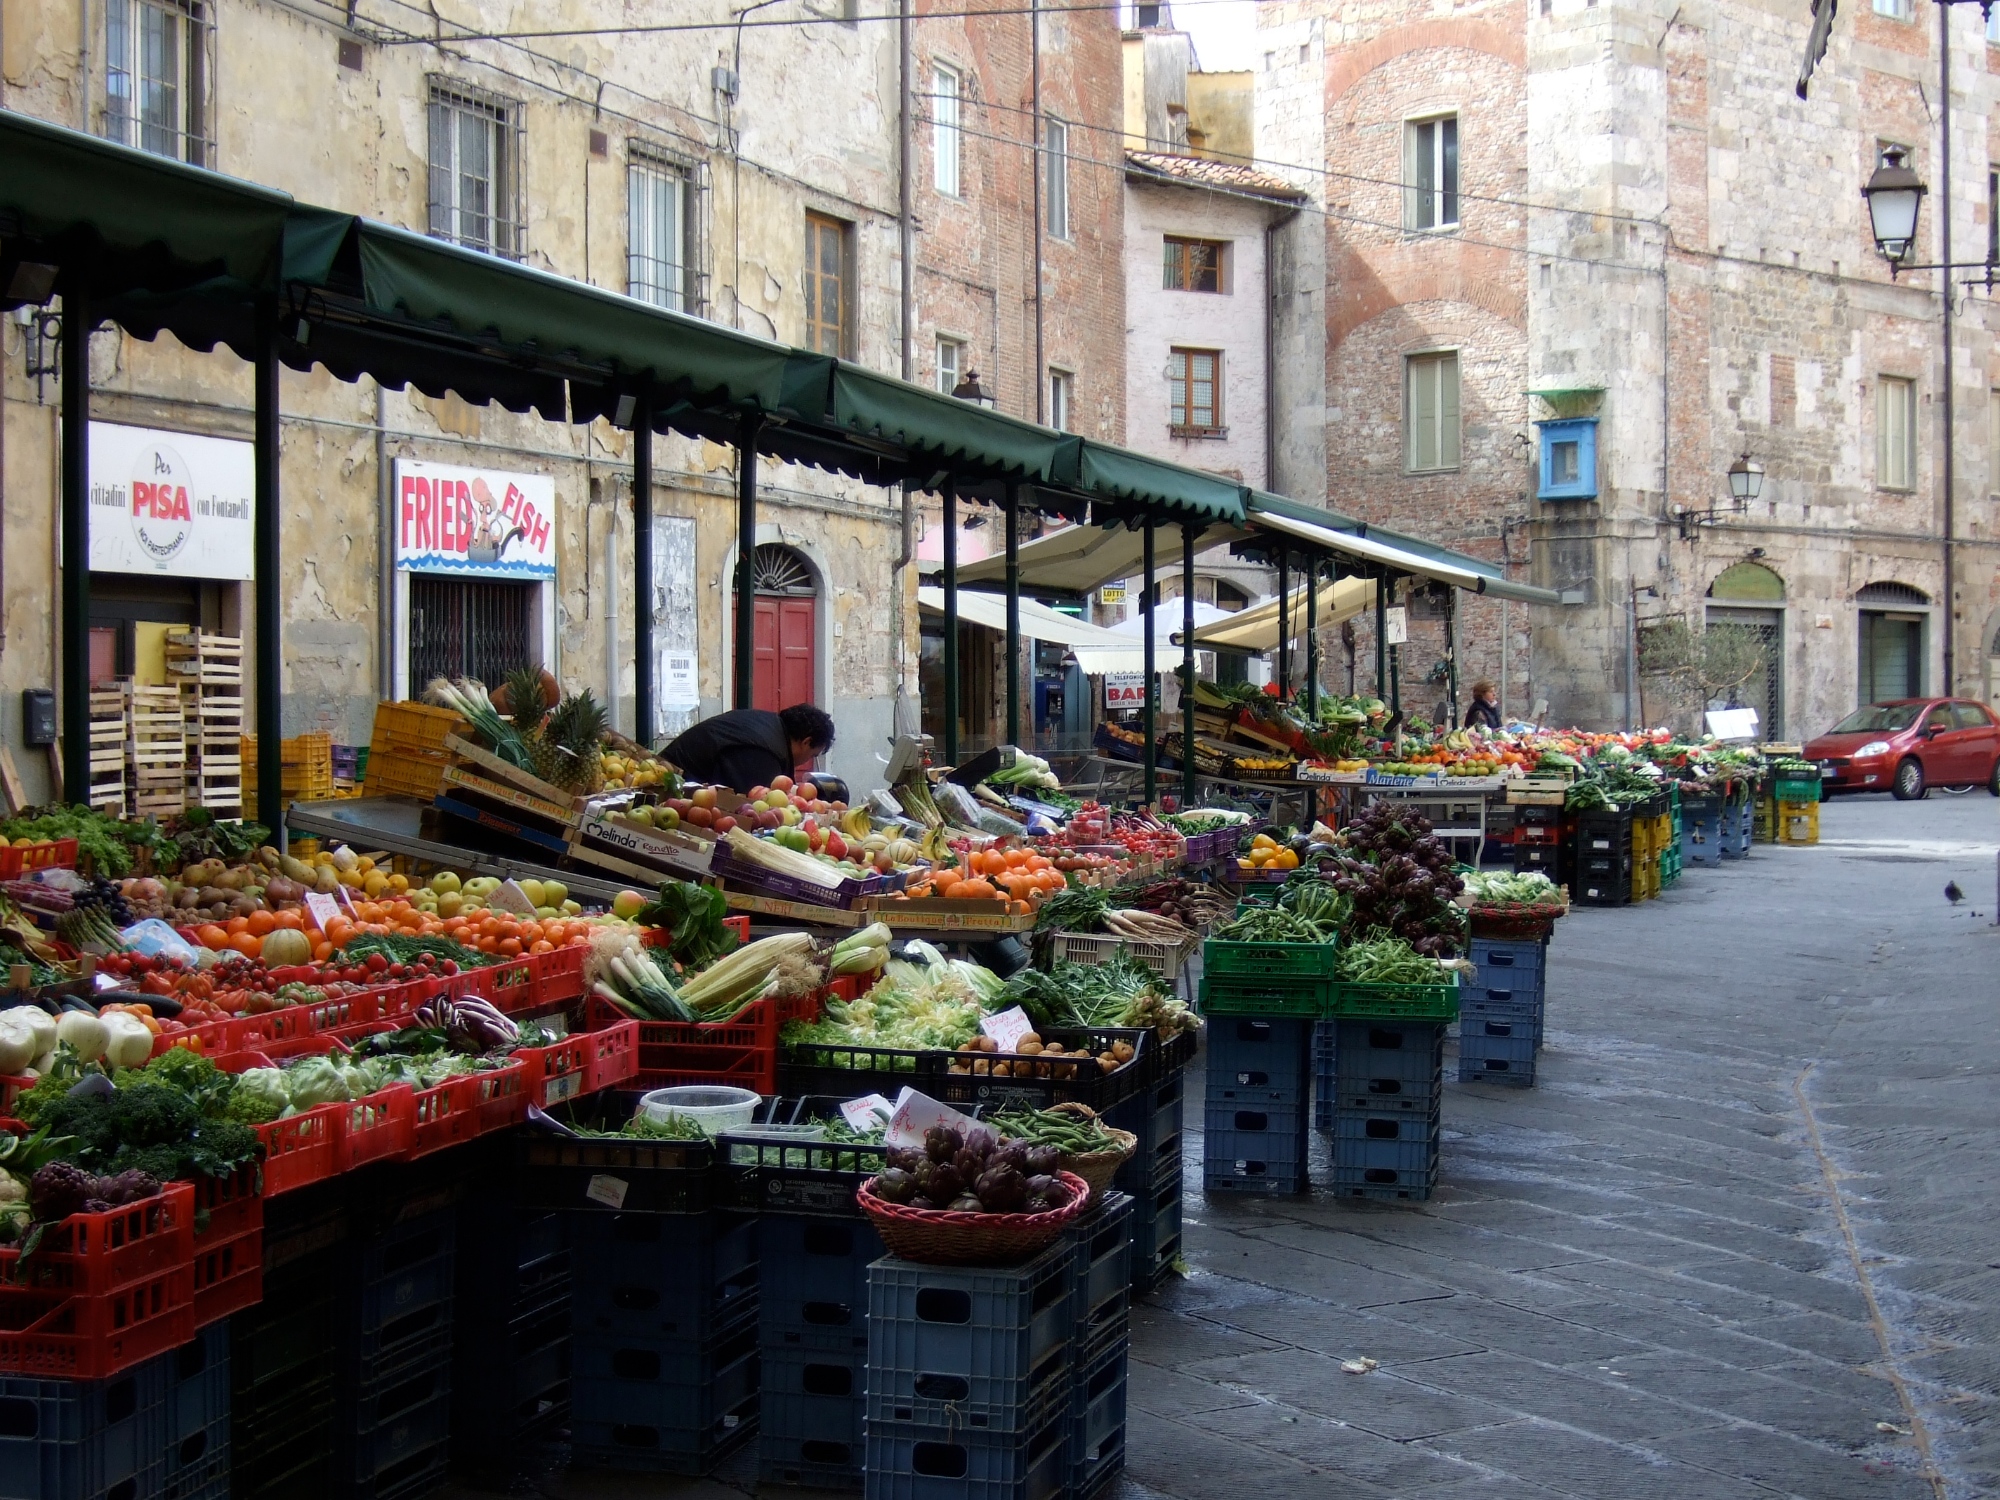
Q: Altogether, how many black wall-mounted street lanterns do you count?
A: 3